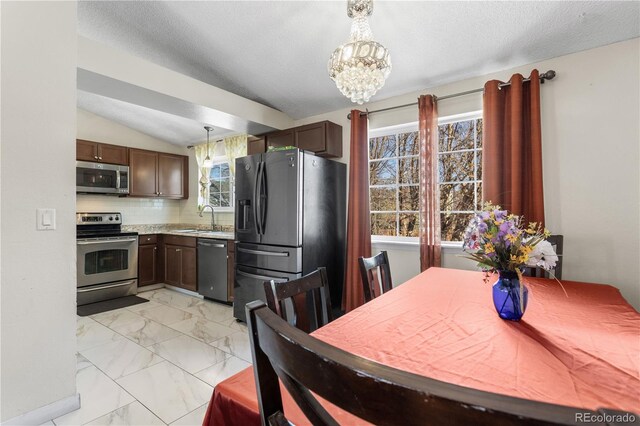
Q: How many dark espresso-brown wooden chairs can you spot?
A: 4